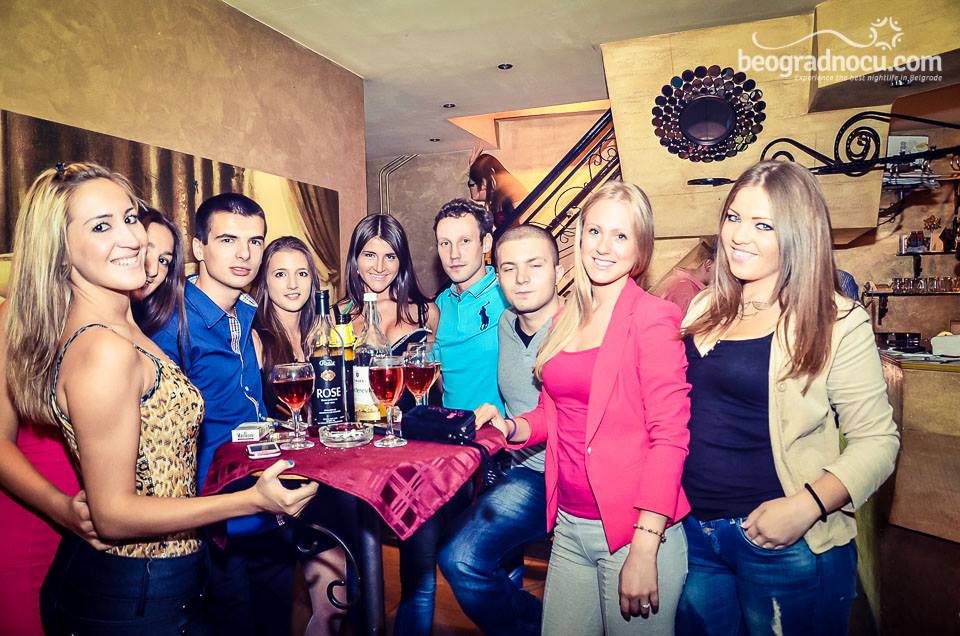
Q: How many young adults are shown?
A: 9